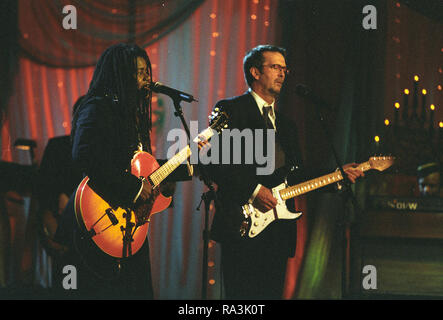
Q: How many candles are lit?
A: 8